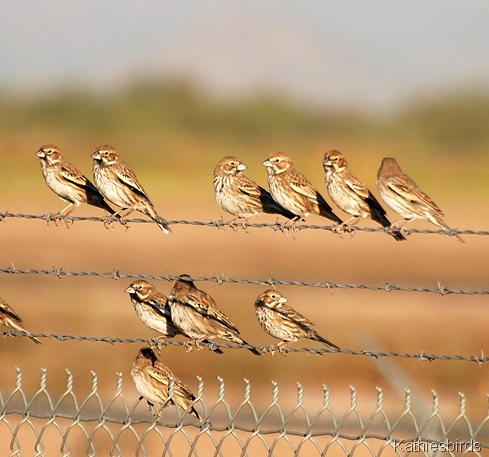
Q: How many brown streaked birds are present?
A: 11